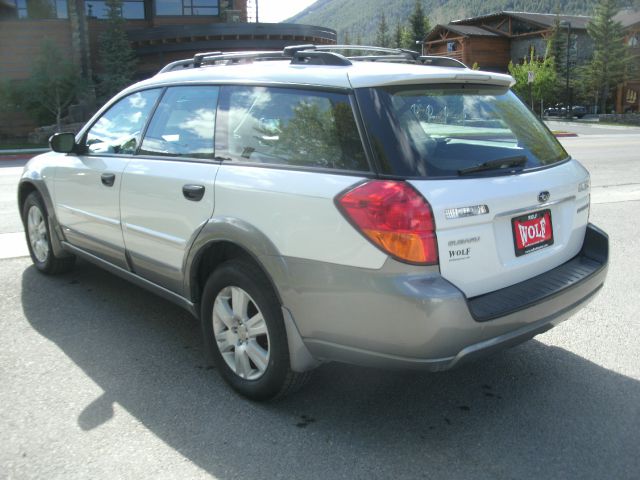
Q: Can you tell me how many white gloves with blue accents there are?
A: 0